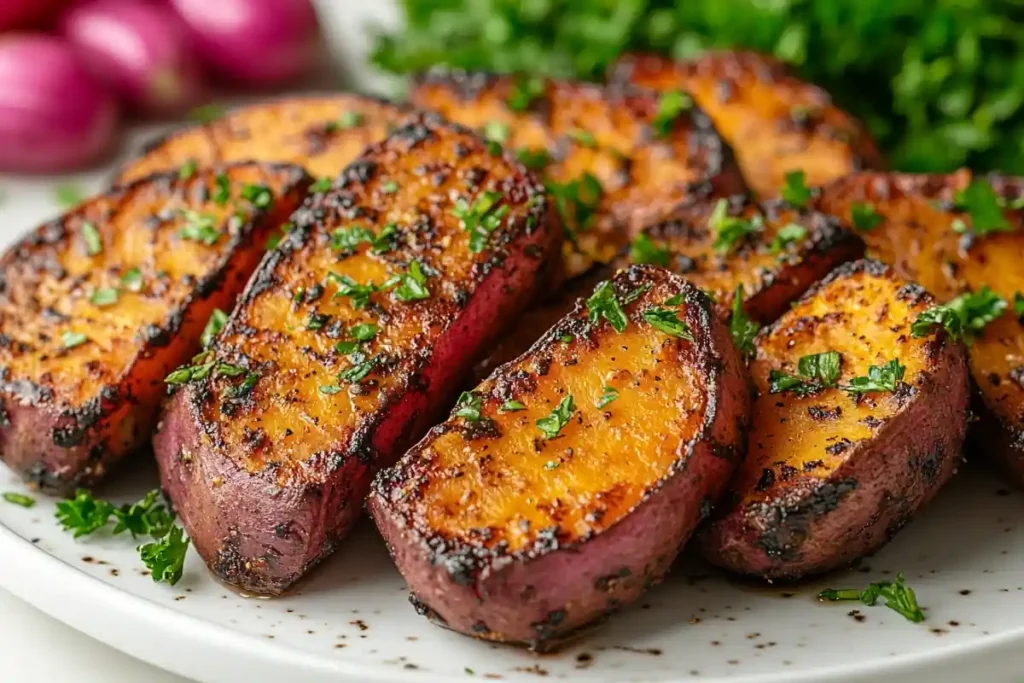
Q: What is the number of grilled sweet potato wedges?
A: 9